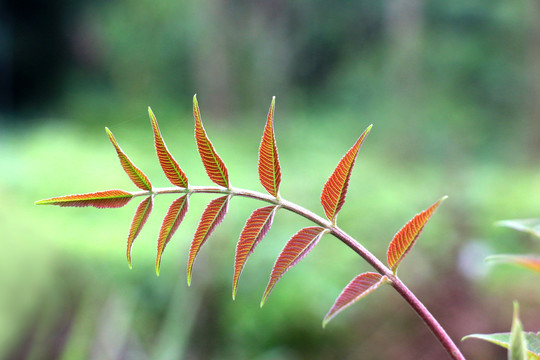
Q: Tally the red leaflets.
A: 13